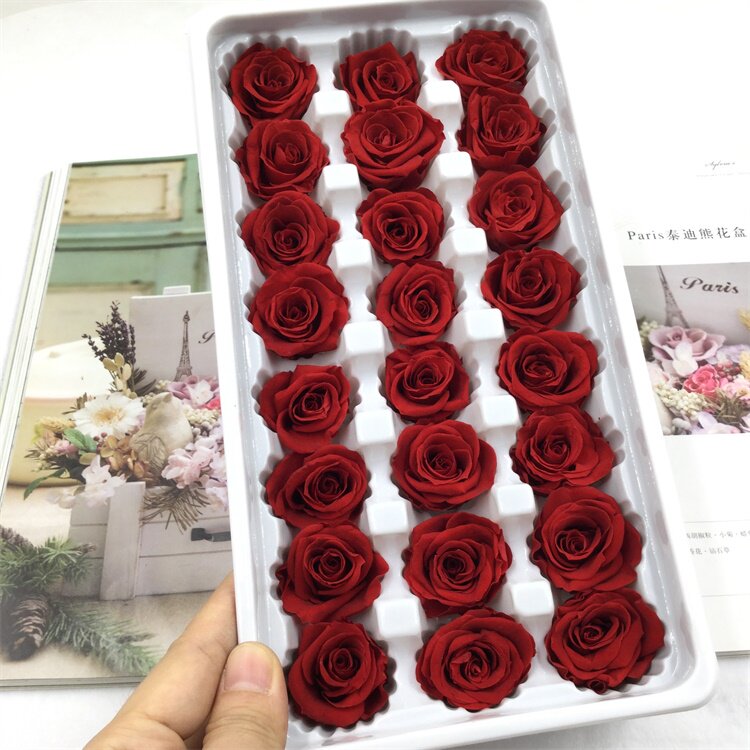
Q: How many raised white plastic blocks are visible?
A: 14